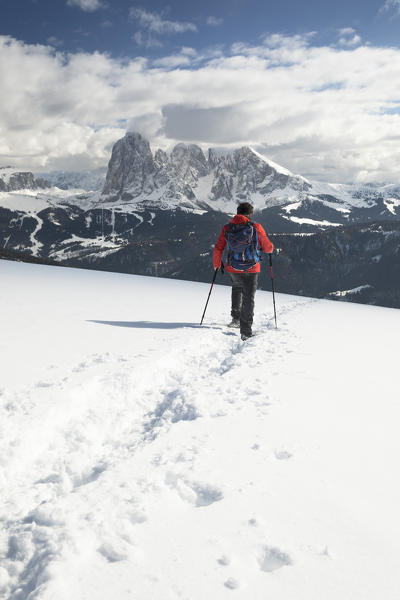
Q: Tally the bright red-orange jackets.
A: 1